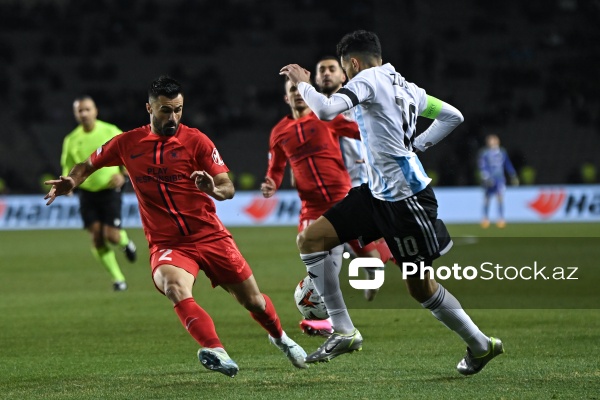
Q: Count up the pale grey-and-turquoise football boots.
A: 2